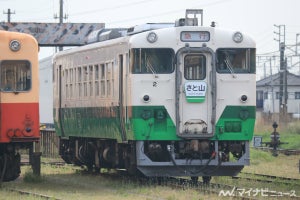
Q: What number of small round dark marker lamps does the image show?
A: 2